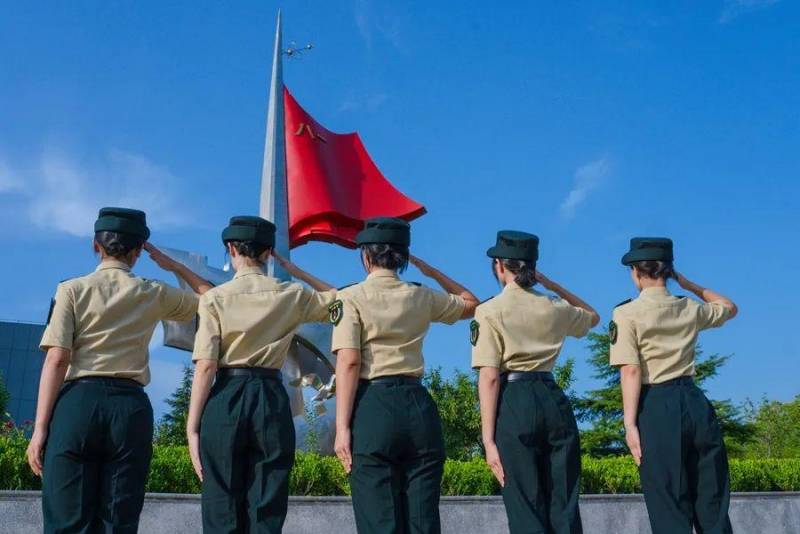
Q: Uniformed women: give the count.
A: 5